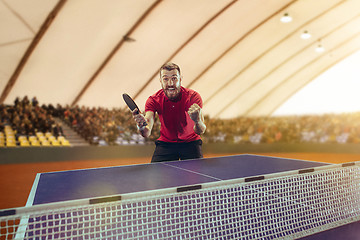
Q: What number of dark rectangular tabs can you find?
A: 6